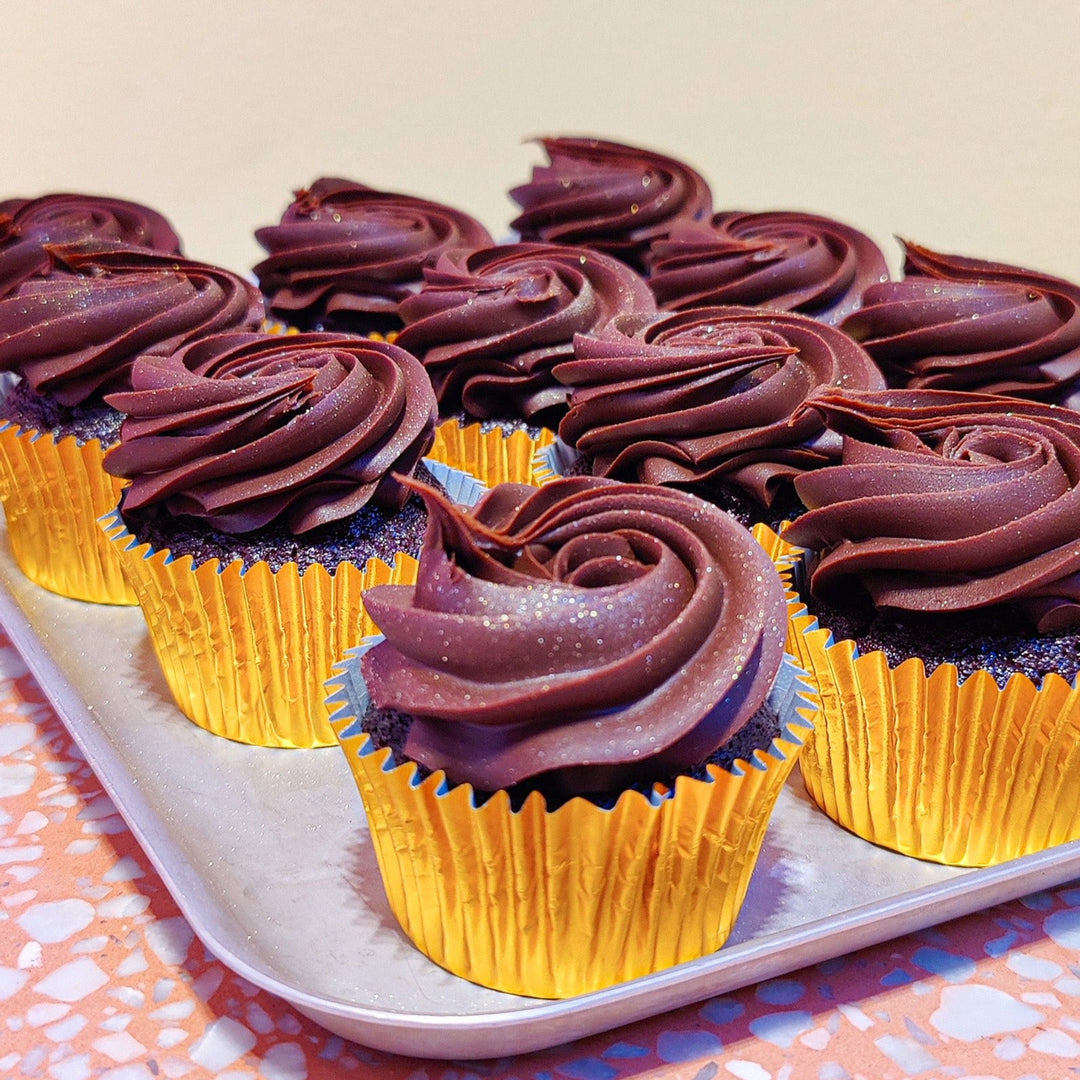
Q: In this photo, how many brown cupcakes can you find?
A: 11